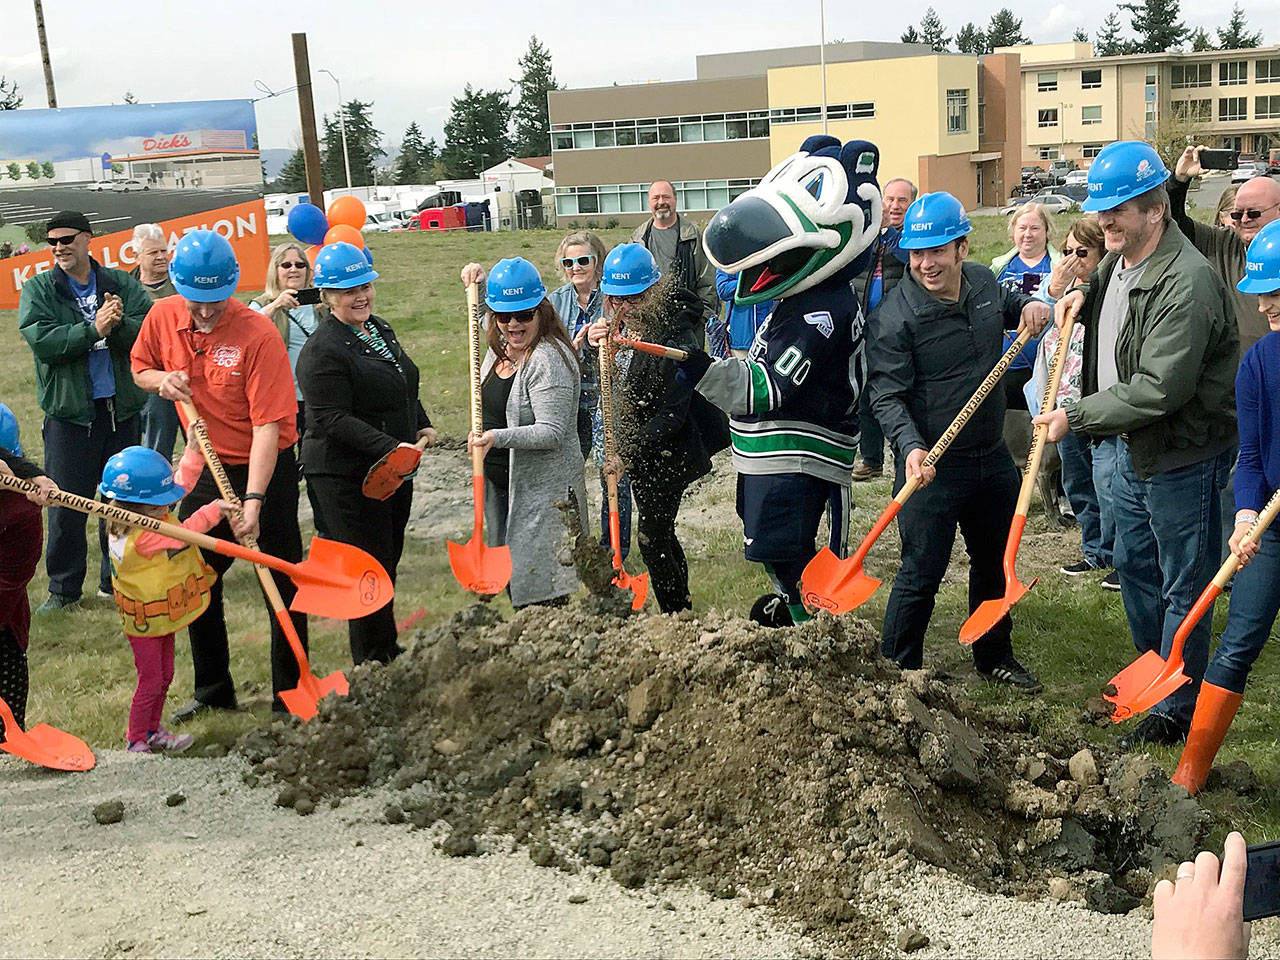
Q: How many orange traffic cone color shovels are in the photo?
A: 10